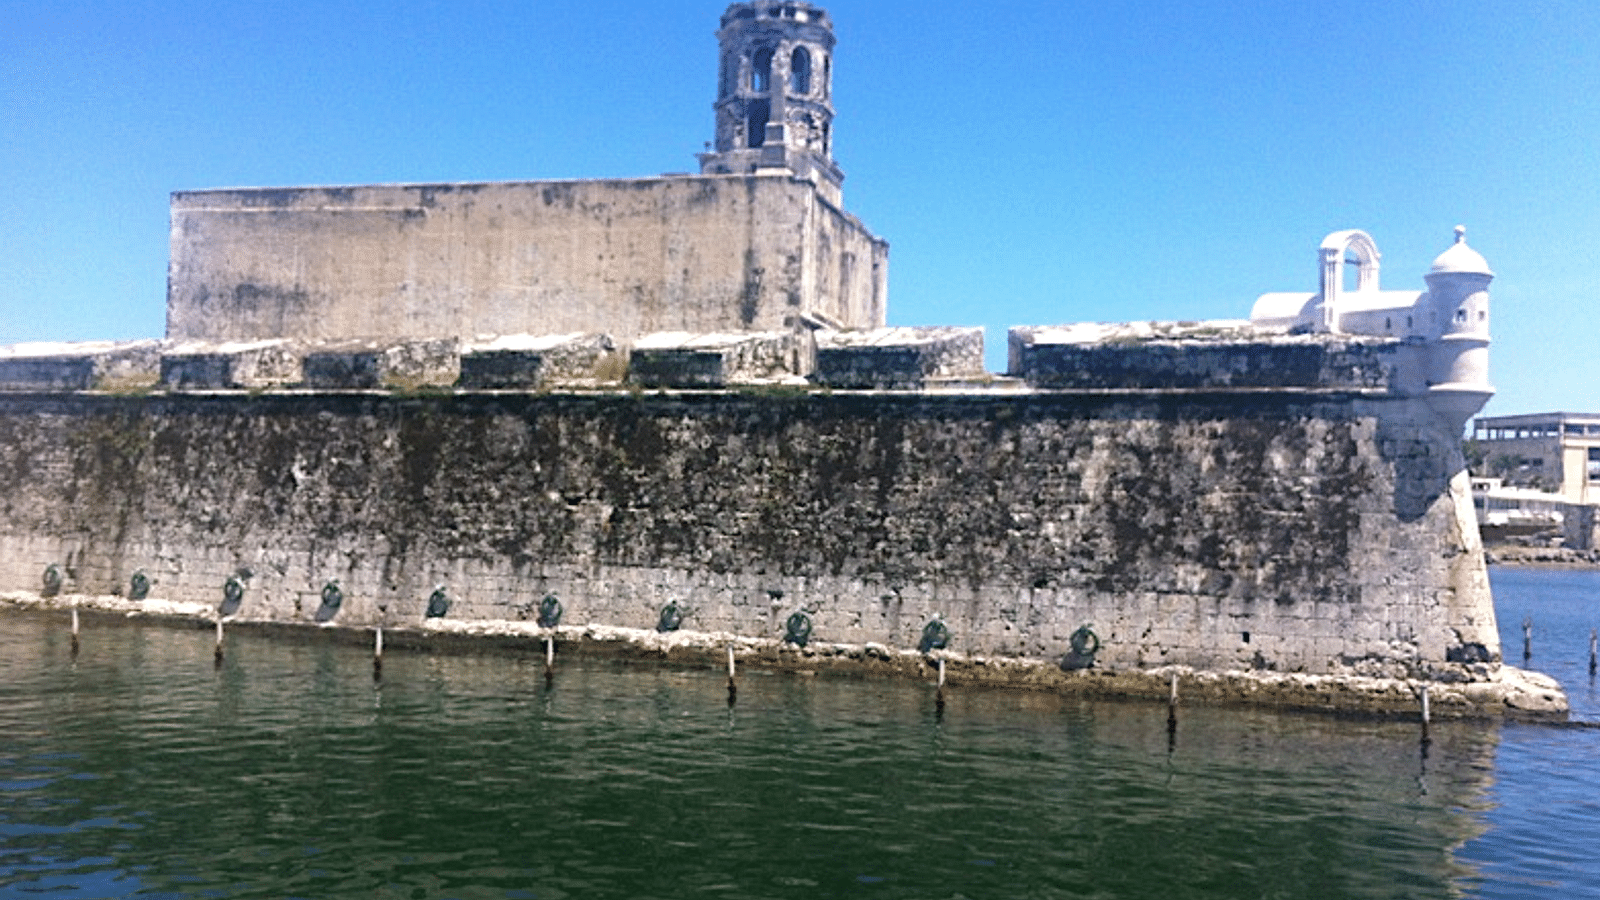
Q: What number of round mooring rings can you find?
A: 10